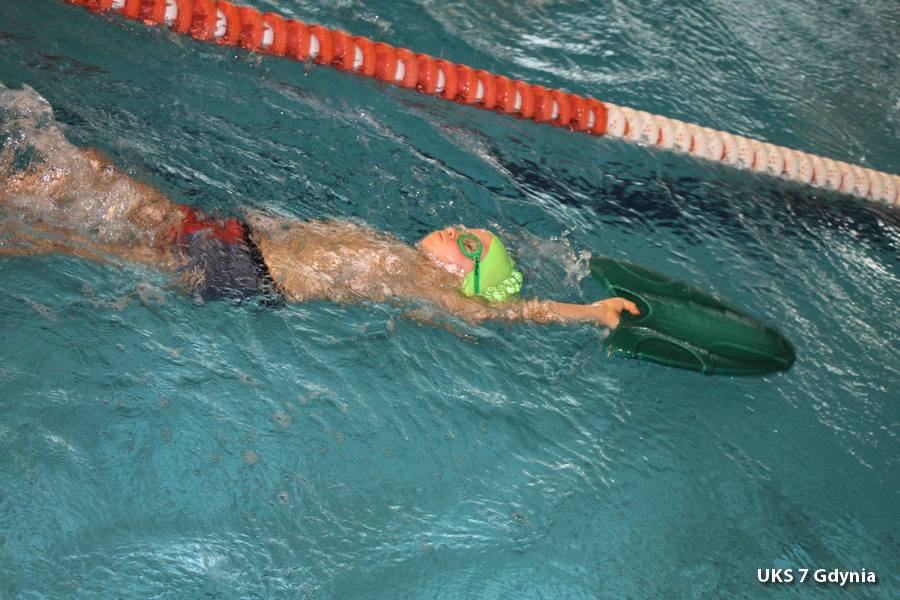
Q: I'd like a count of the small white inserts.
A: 12